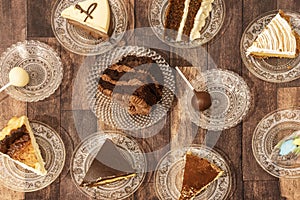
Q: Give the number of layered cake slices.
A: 2